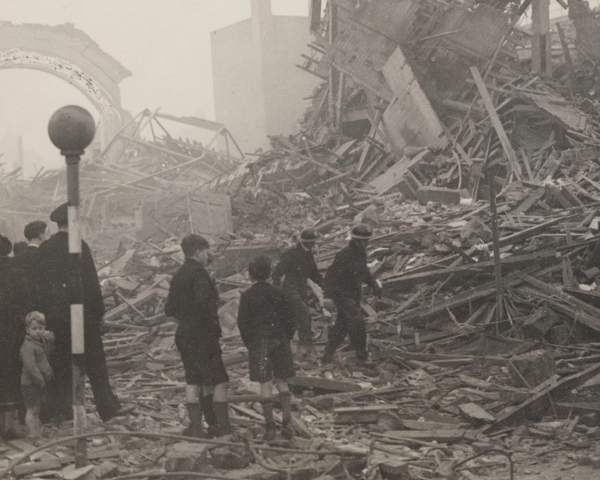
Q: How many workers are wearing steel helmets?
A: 2